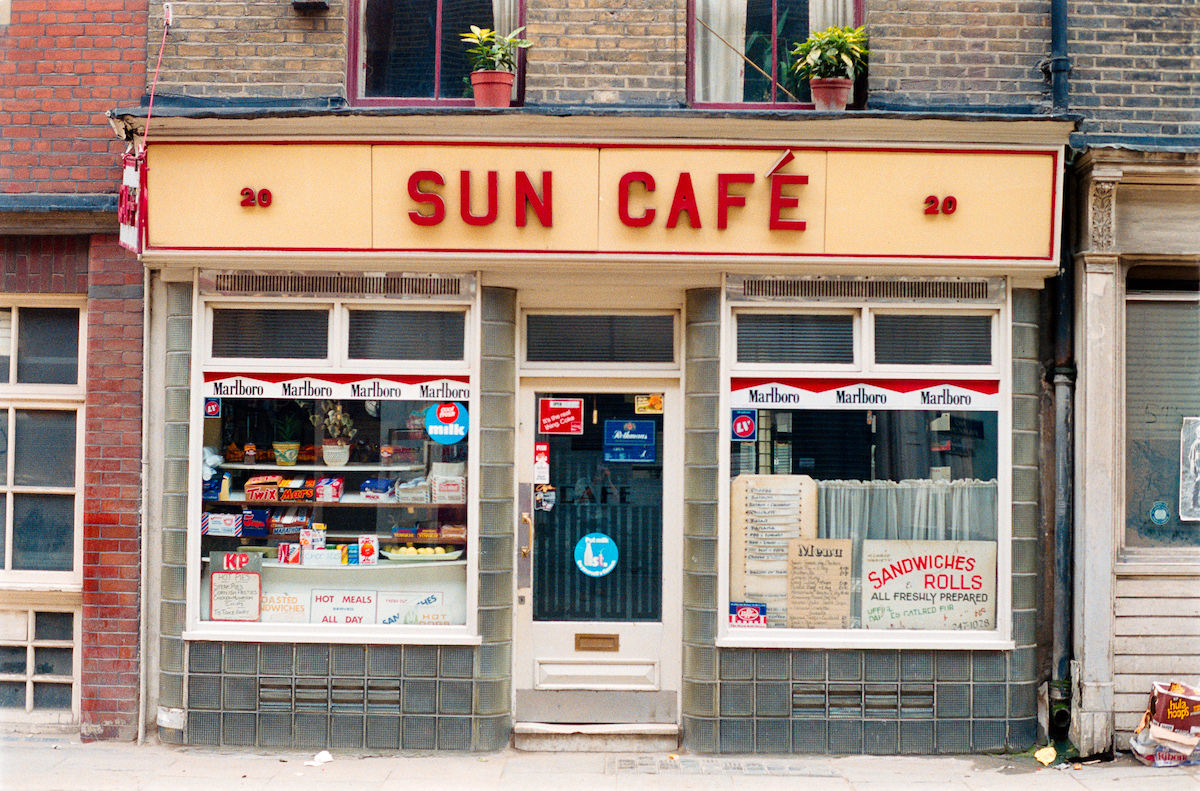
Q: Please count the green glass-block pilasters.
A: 4